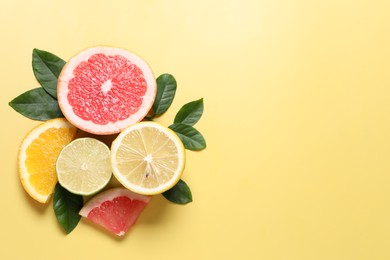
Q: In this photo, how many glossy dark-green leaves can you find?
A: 7